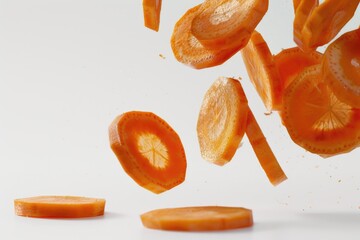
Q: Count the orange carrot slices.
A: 14